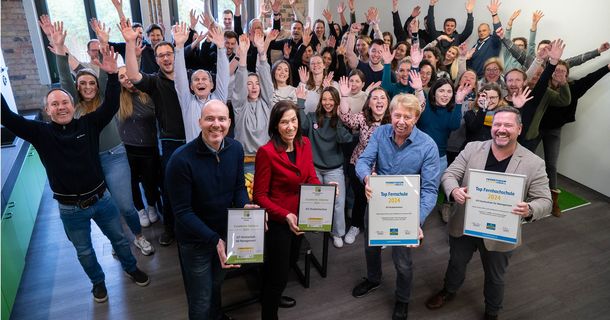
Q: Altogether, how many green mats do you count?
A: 1